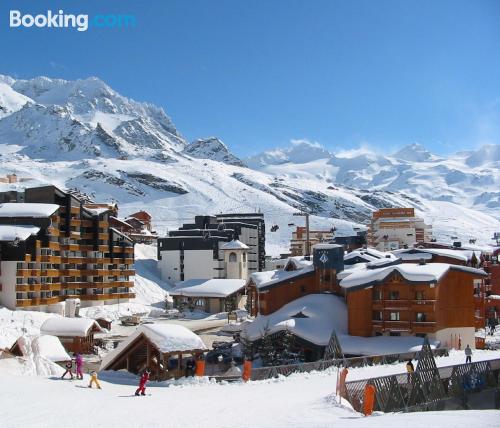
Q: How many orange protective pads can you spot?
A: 4